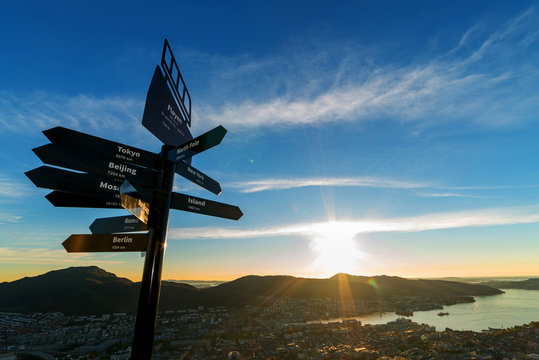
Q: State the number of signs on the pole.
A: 11